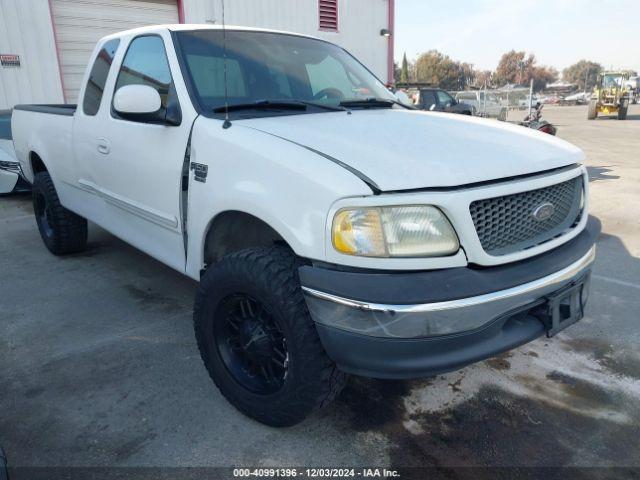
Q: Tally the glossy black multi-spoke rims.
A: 2